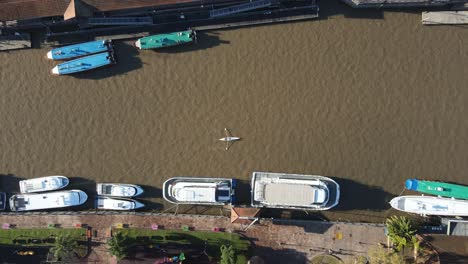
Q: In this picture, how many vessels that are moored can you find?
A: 11